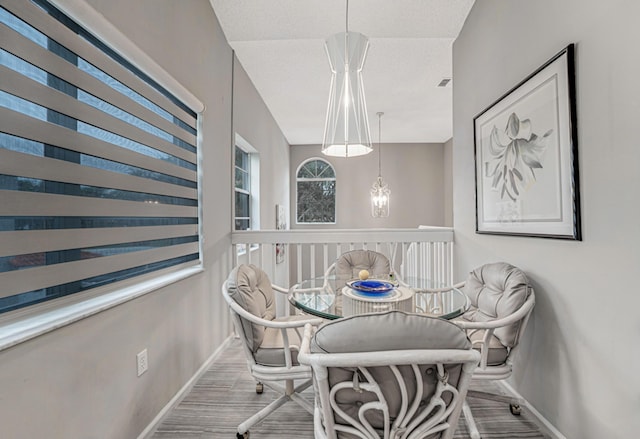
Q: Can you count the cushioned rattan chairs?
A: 4